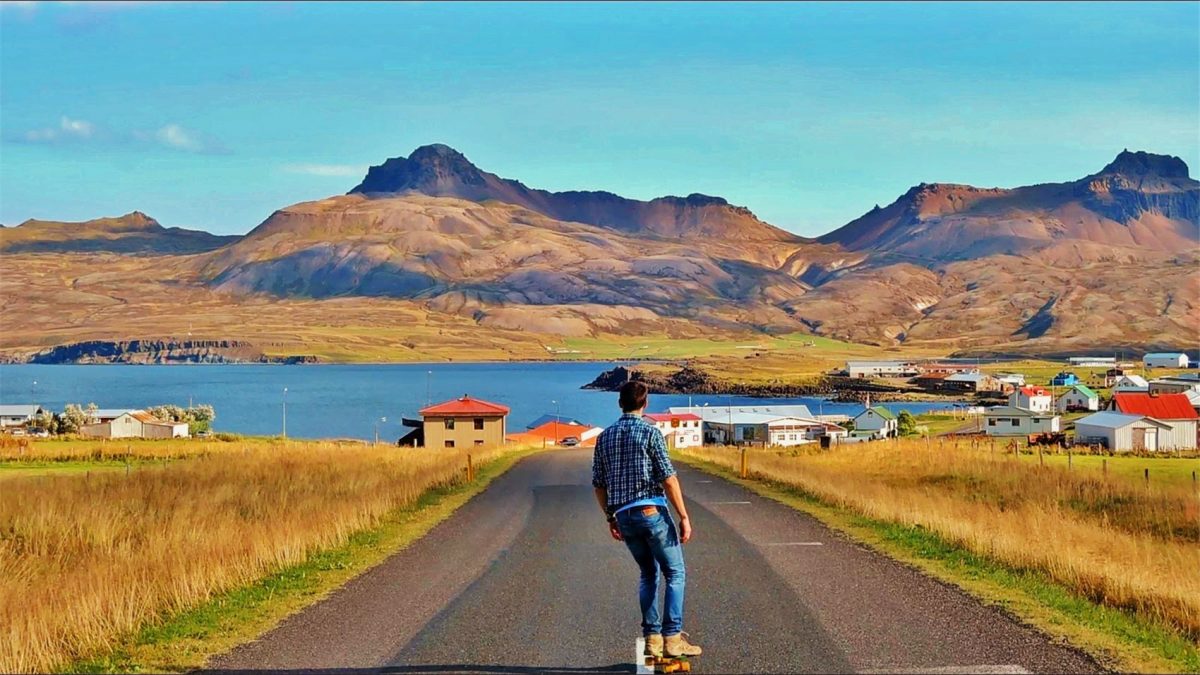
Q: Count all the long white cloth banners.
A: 0